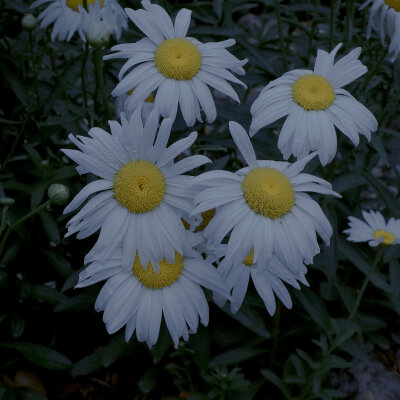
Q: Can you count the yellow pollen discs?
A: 11